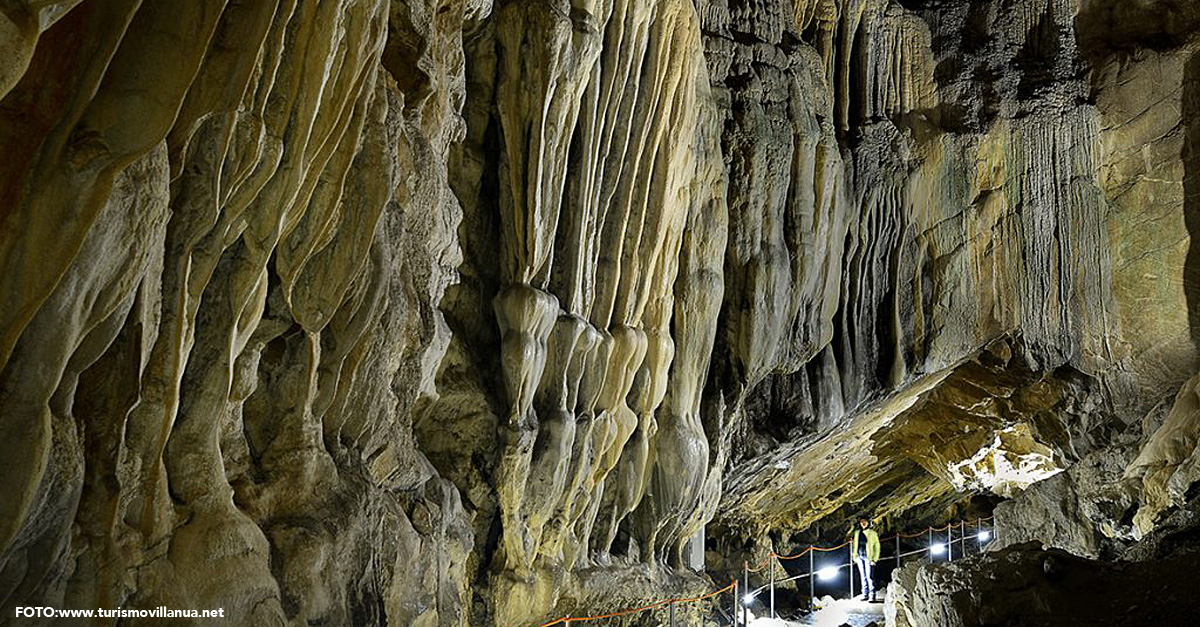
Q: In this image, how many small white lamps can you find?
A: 4